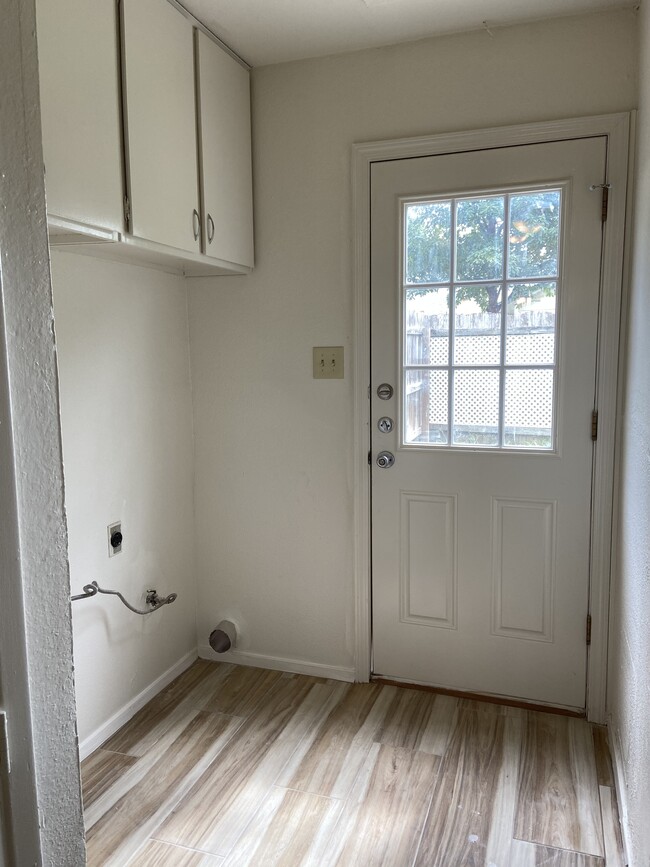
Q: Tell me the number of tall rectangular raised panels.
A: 2